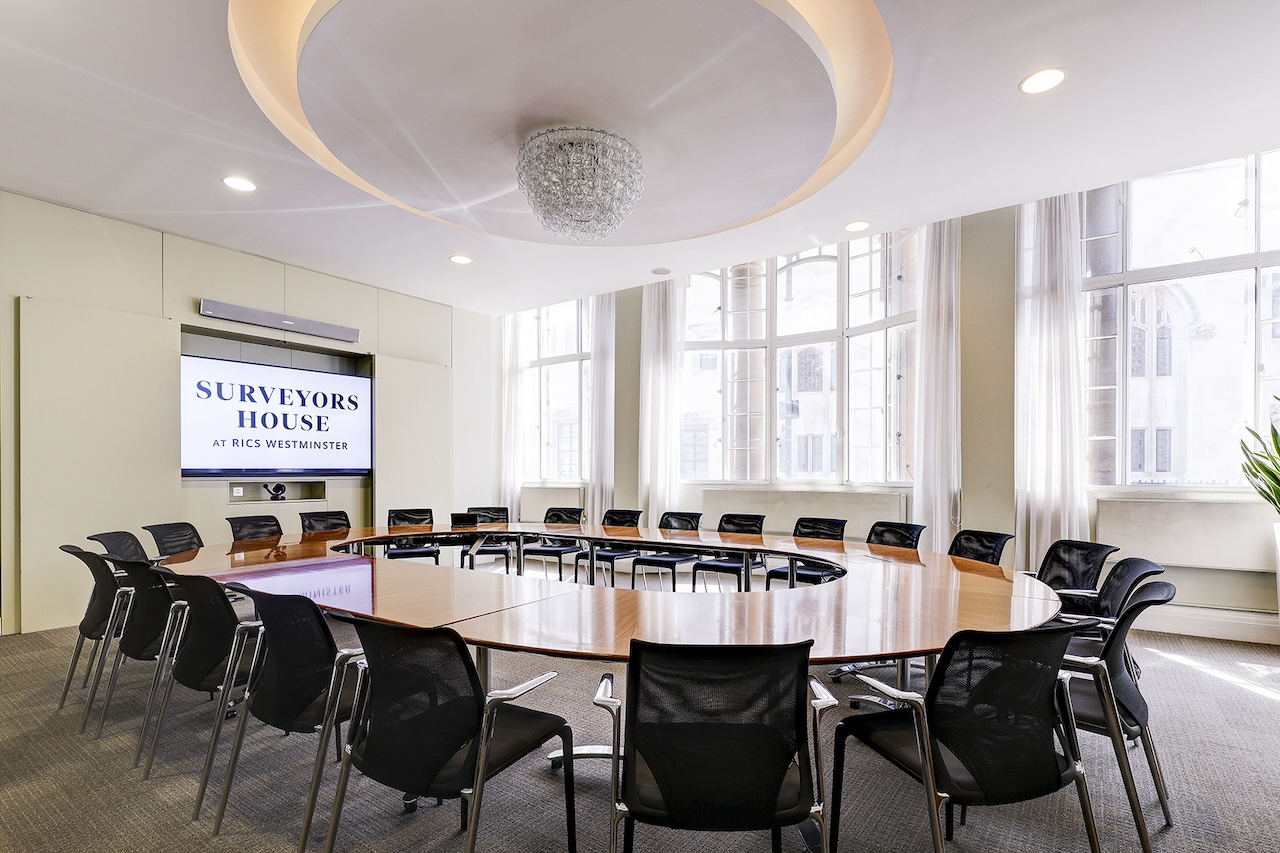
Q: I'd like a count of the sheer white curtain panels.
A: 5